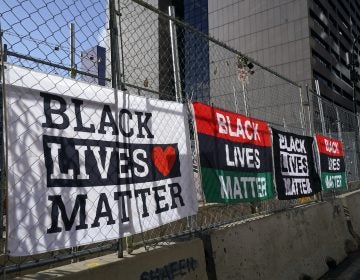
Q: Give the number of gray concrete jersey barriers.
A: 3